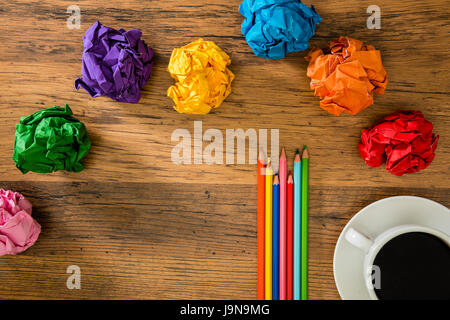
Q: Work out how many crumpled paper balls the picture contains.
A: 7